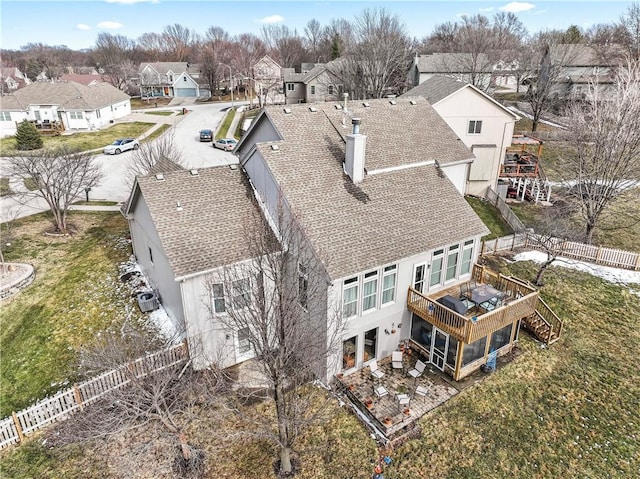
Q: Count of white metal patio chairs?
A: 6